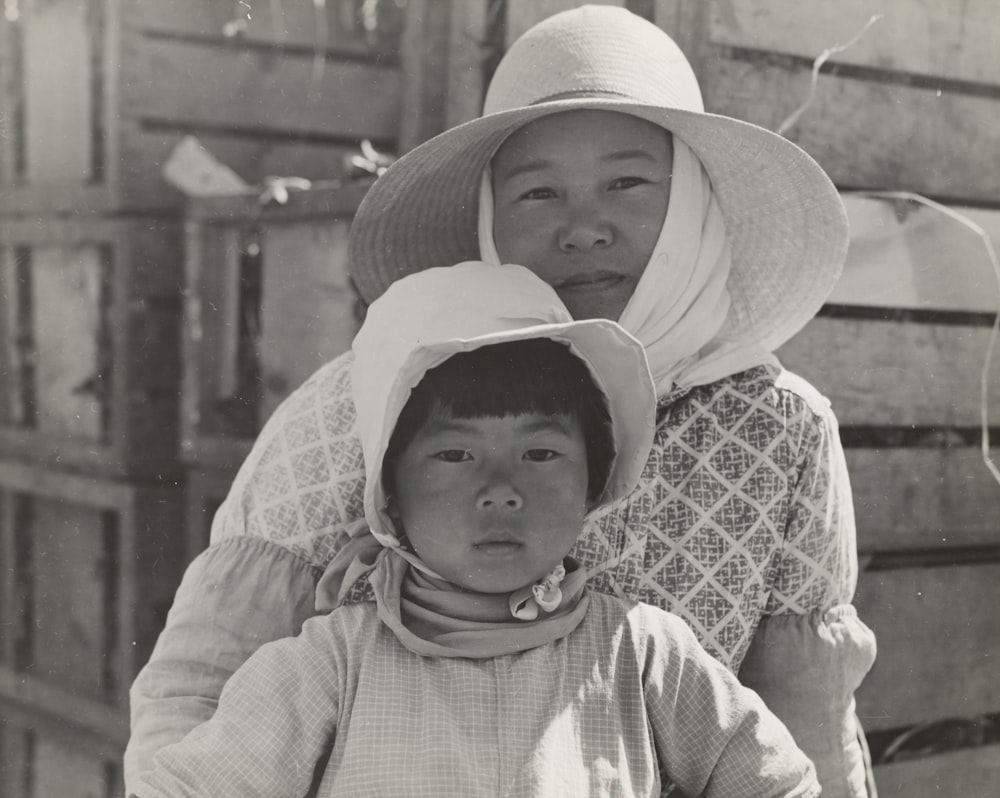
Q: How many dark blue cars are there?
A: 0